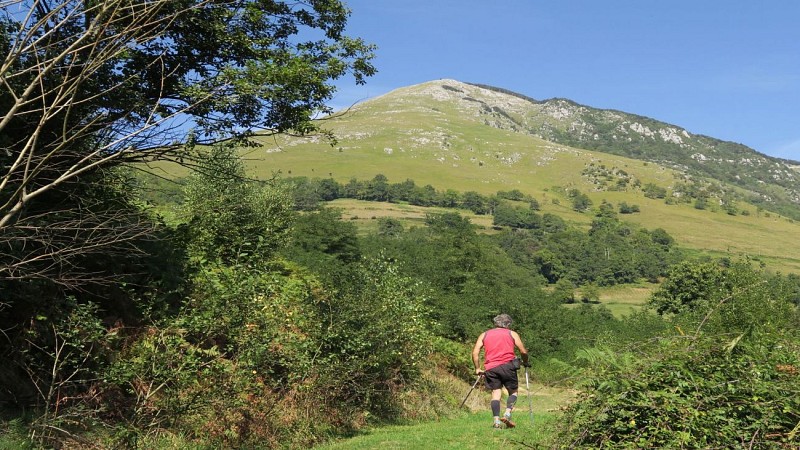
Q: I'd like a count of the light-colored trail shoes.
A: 2